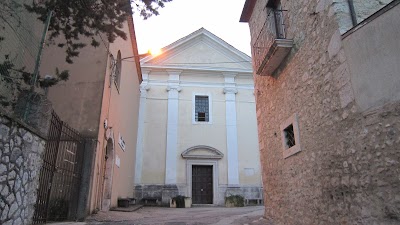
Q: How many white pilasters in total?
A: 3